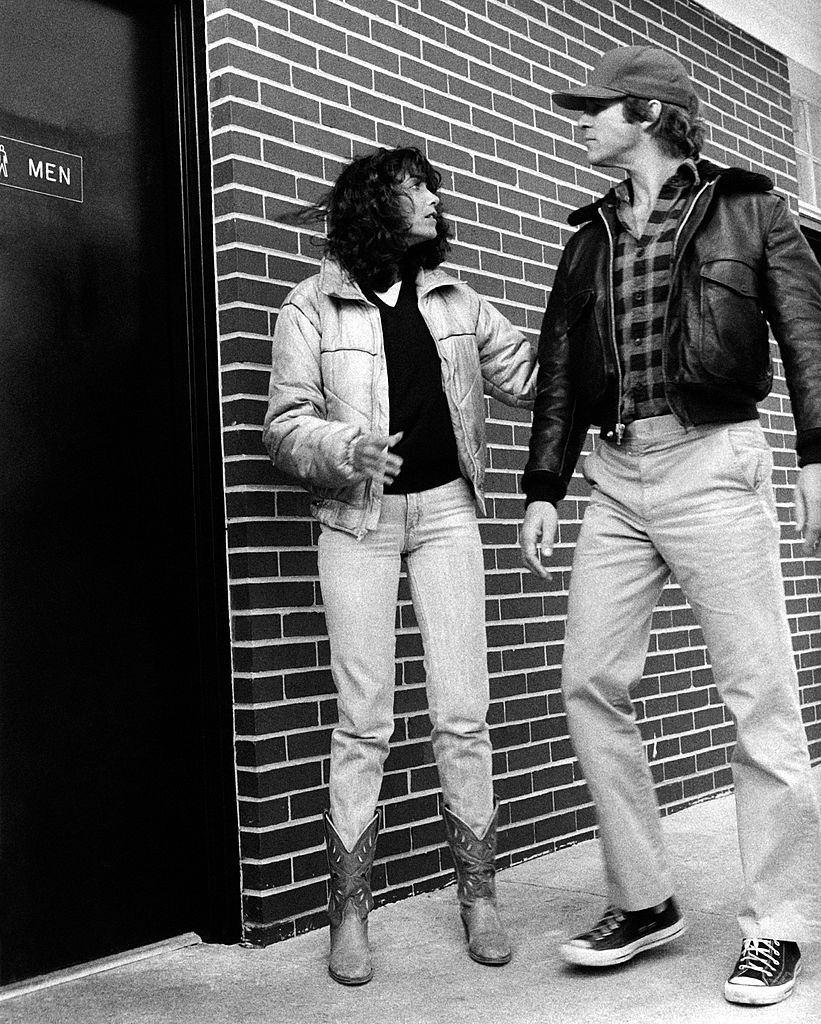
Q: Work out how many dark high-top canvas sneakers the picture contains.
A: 2